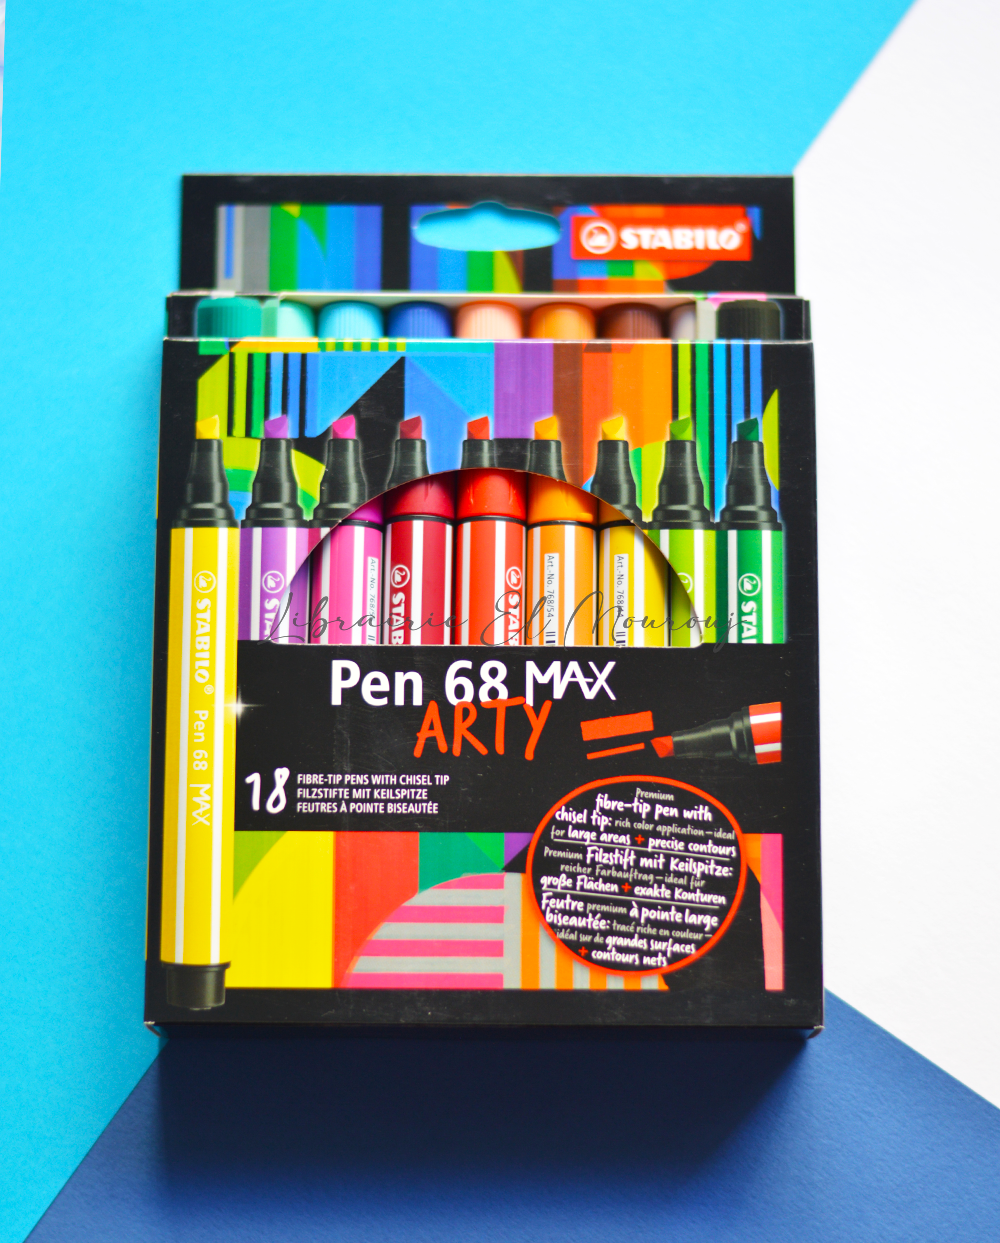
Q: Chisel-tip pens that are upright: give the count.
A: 9